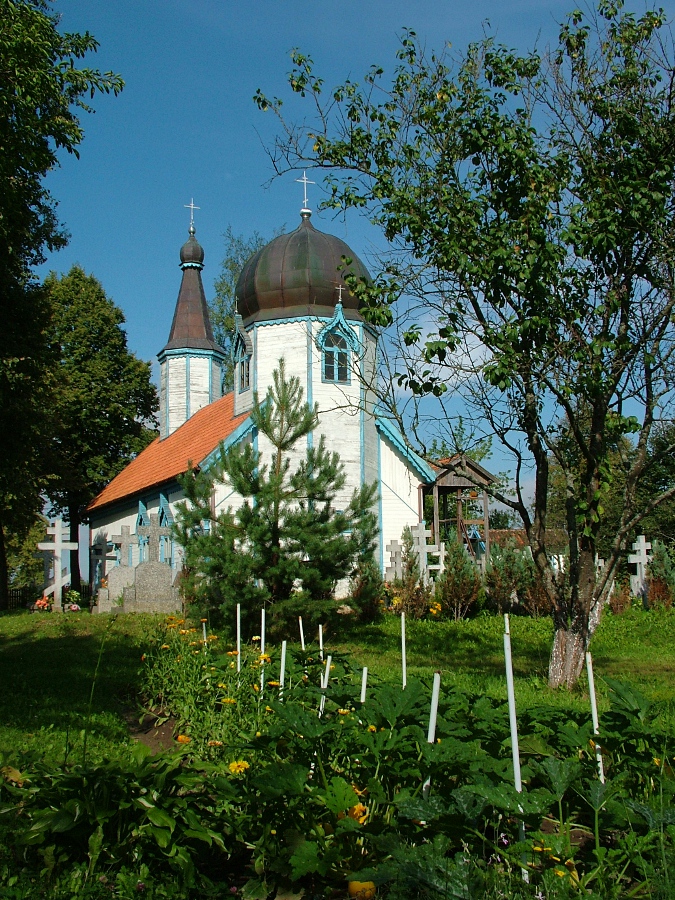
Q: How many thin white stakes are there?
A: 12